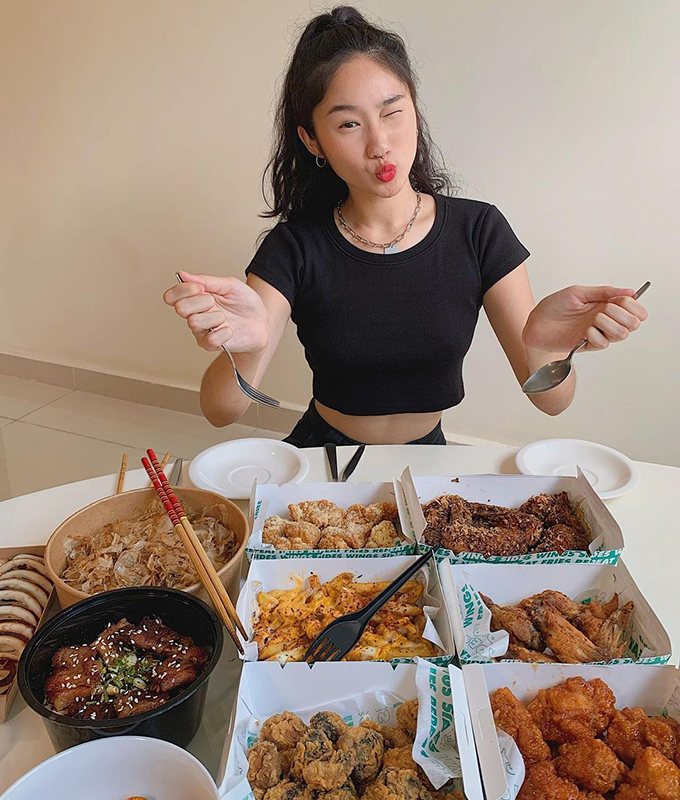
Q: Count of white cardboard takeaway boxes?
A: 6